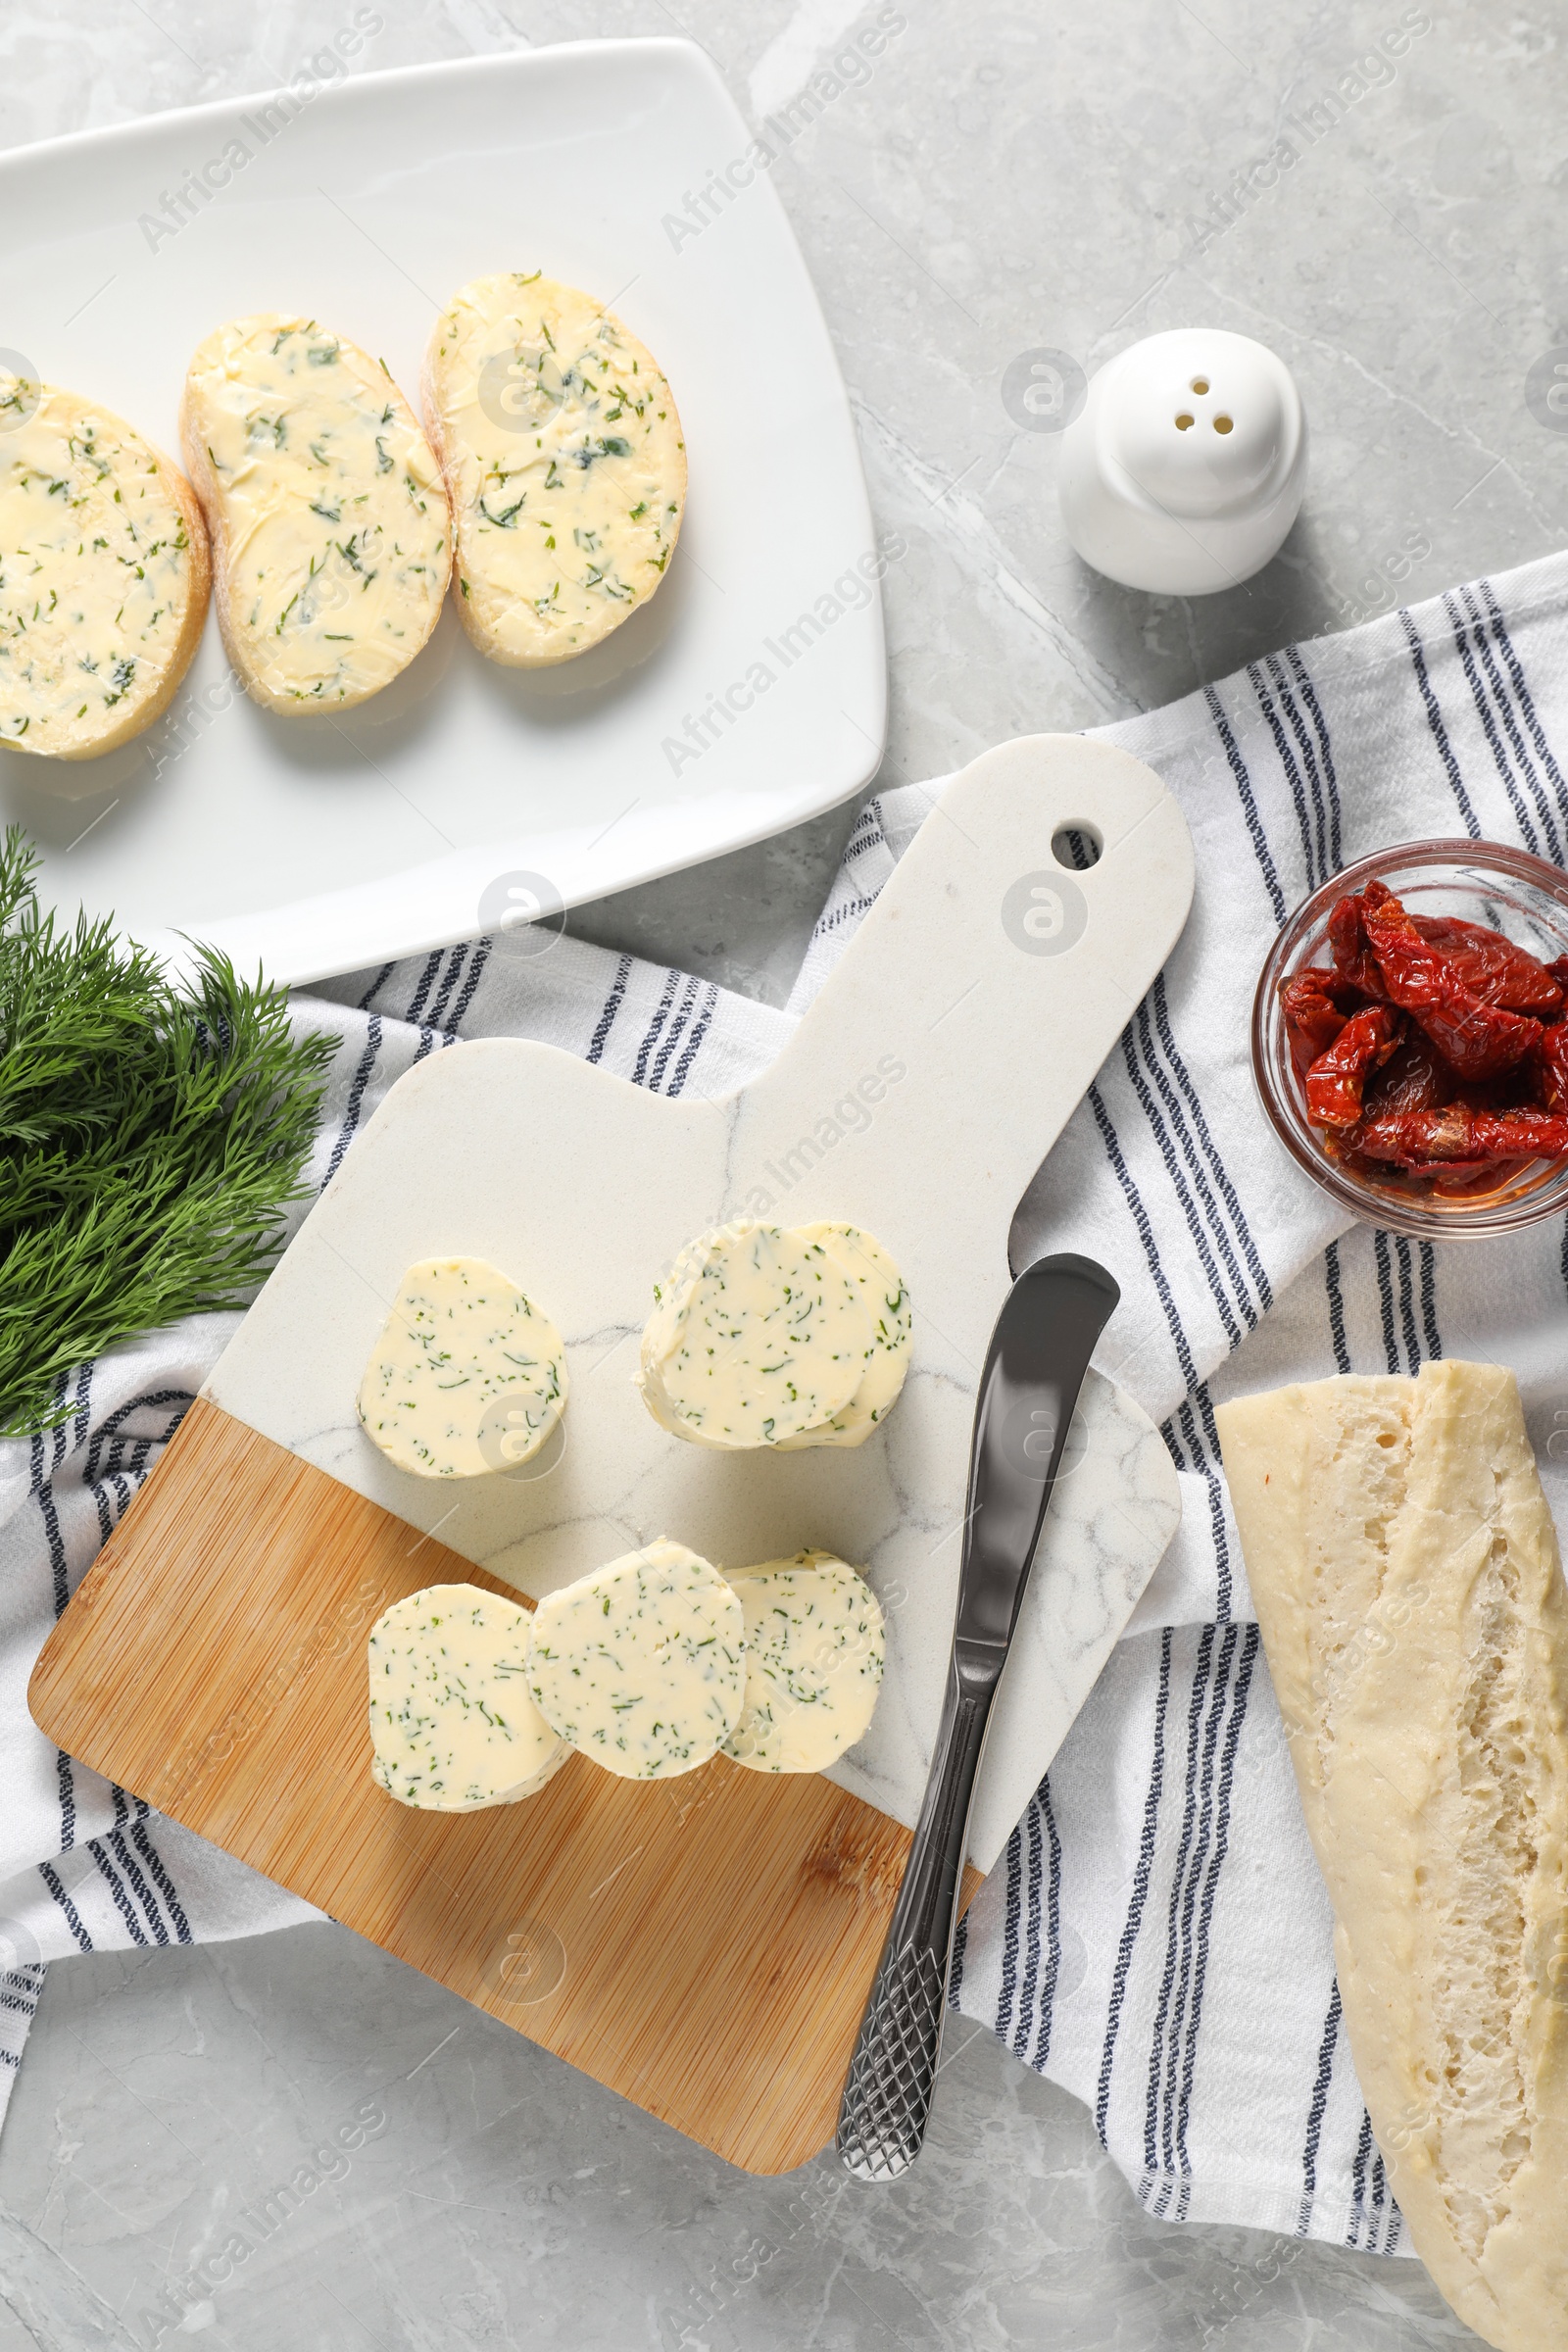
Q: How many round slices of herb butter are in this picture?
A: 6